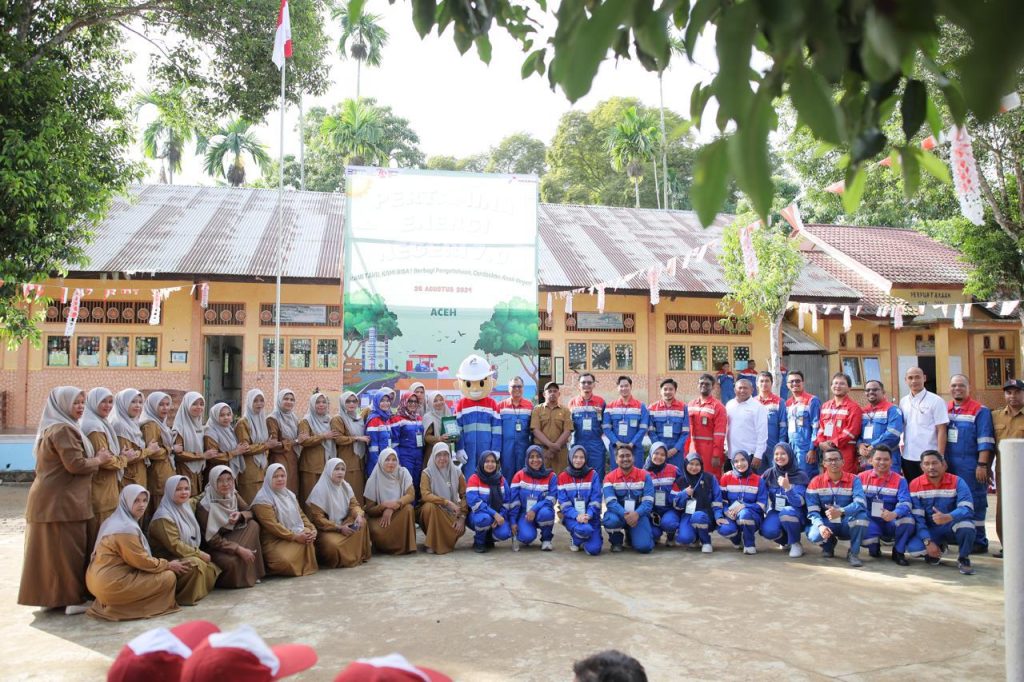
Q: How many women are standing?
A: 15